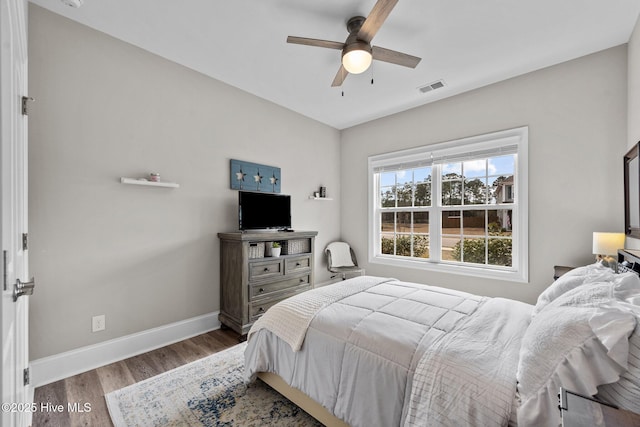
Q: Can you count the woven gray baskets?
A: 2